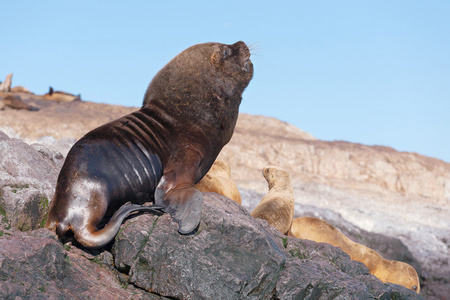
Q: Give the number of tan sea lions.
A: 3